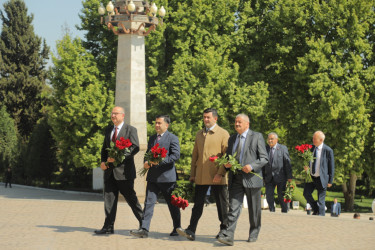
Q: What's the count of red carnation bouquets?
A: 6